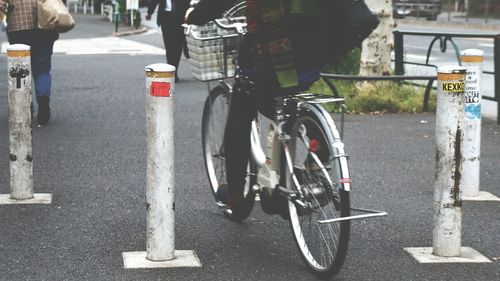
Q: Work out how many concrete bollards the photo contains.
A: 4